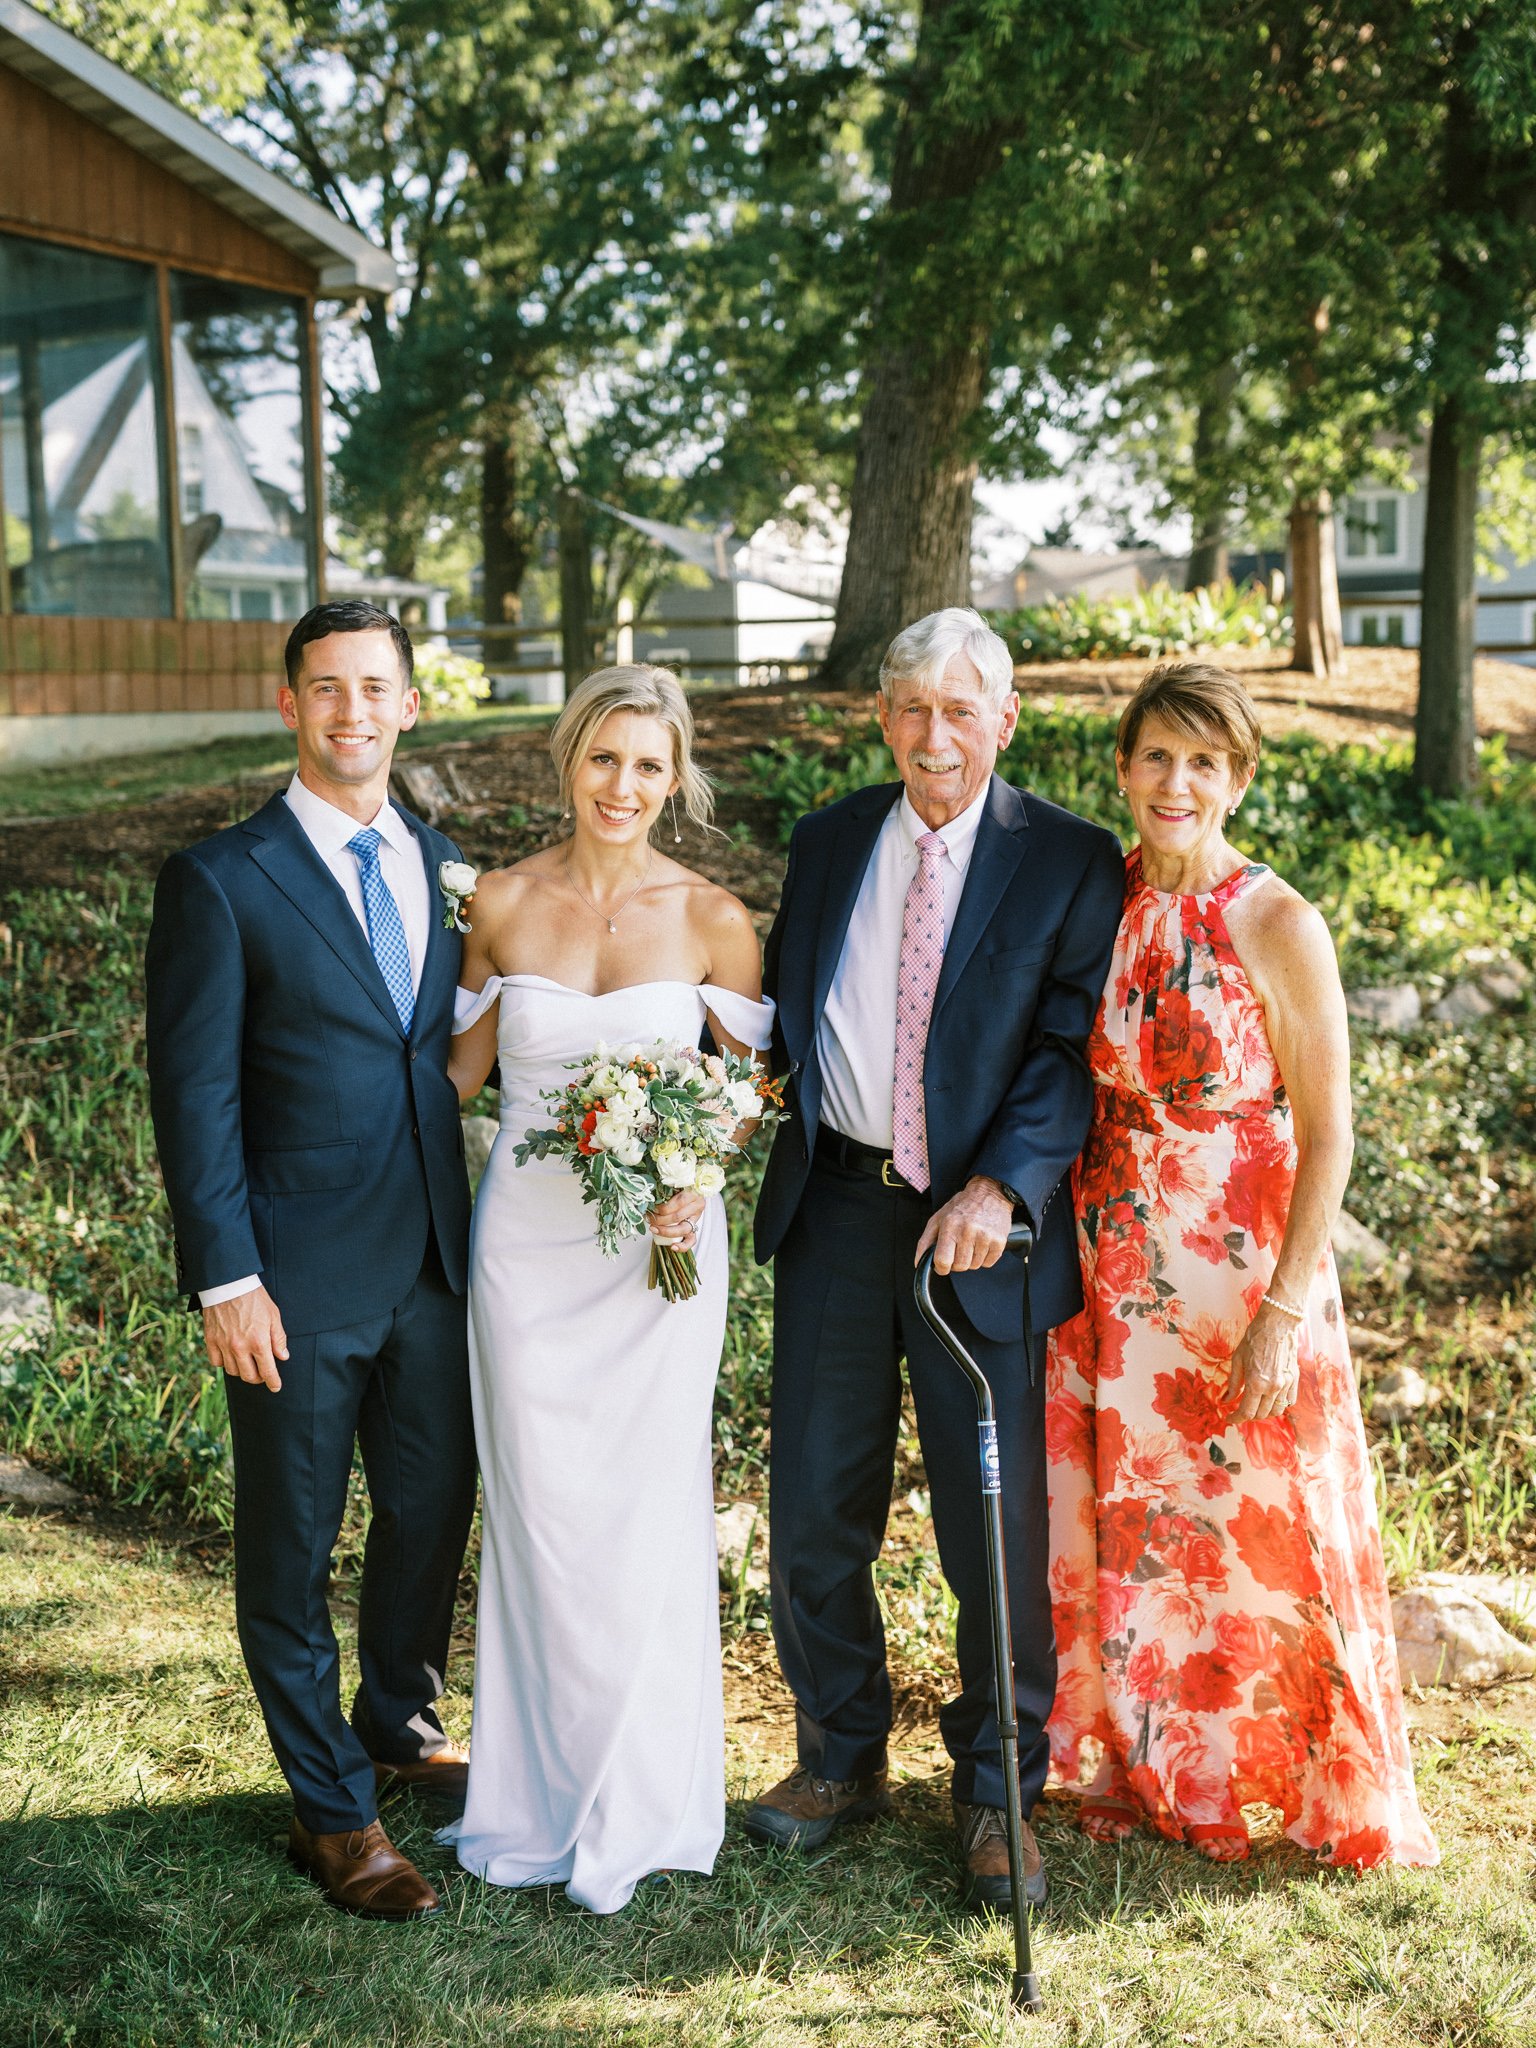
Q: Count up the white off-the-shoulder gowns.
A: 1